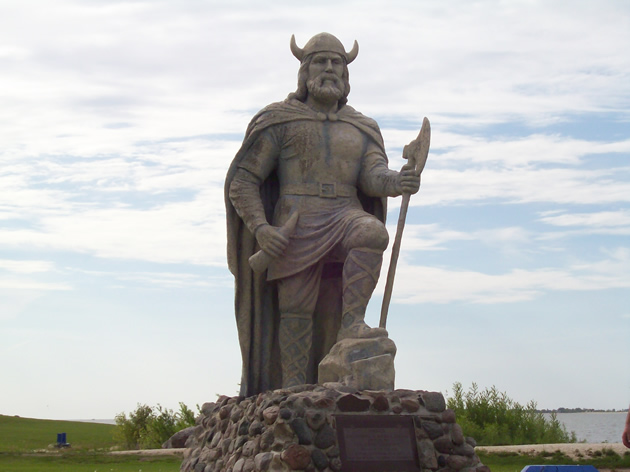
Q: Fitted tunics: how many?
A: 1